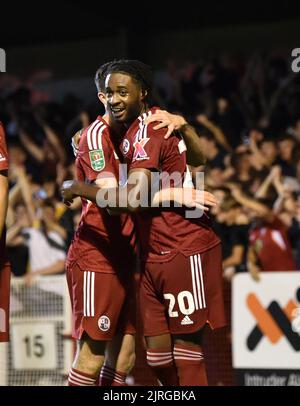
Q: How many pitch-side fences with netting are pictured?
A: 1